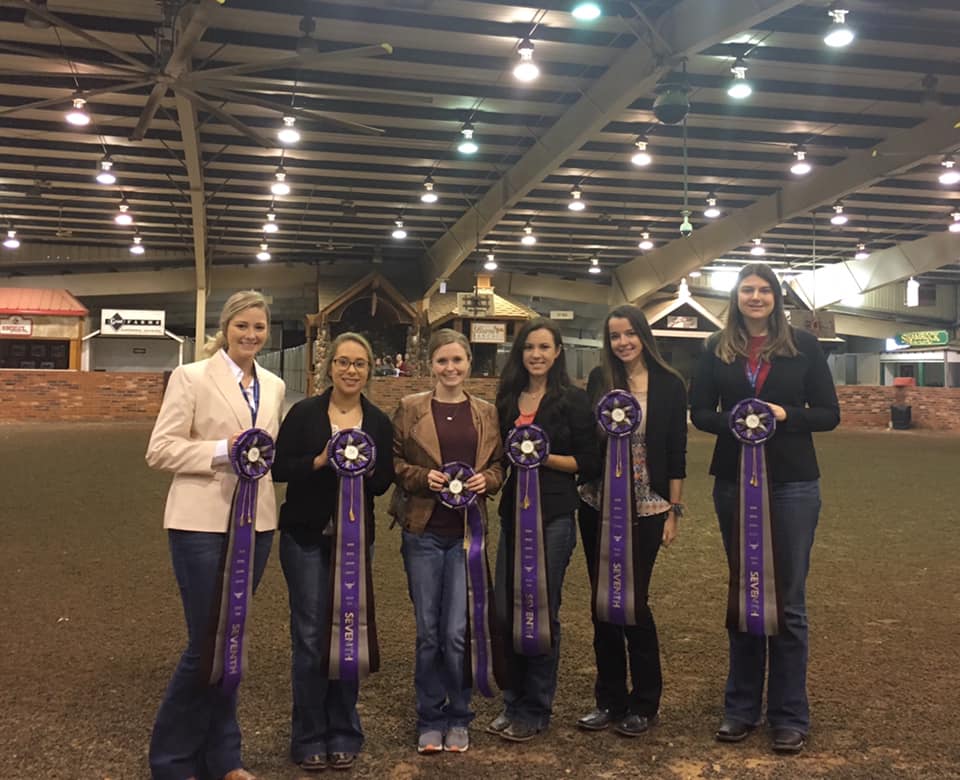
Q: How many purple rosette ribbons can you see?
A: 6